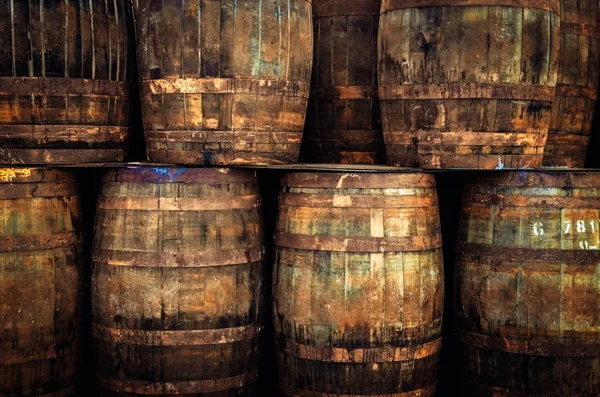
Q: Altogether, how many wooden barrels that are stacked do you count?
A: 9